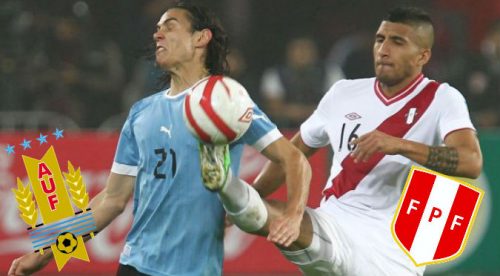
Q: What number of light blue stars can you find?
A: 4